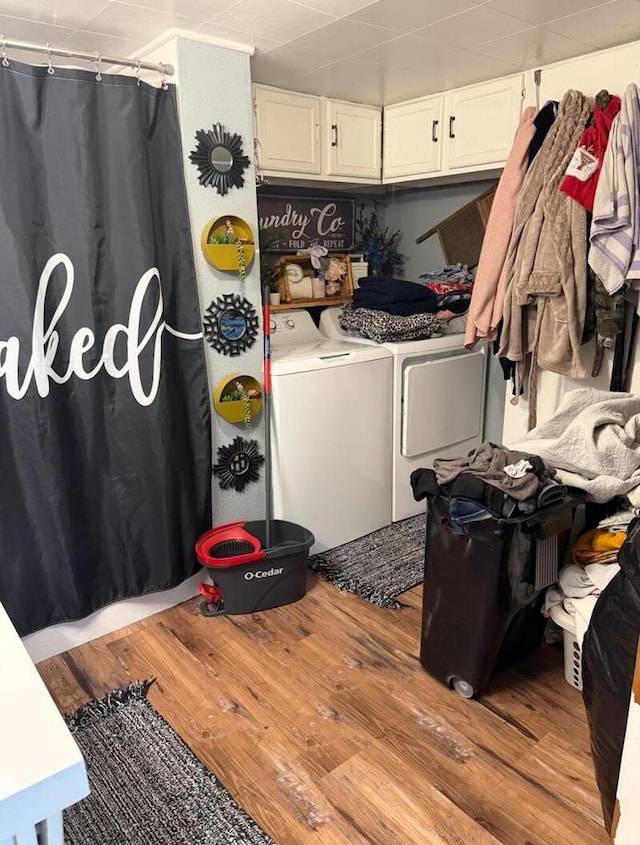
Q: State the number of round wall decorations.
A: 5